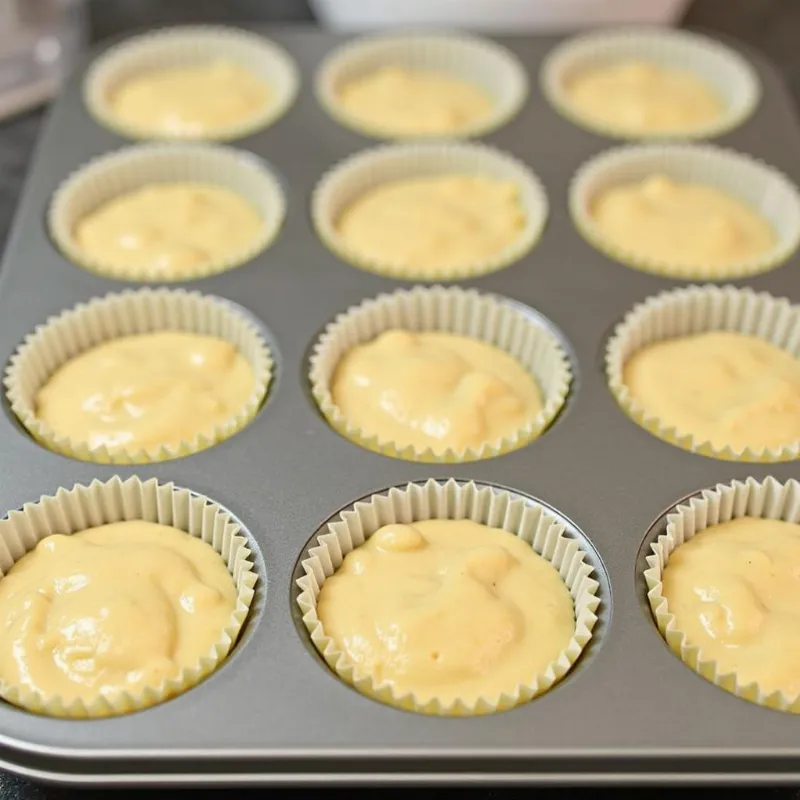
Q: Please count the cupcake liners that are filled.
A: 12